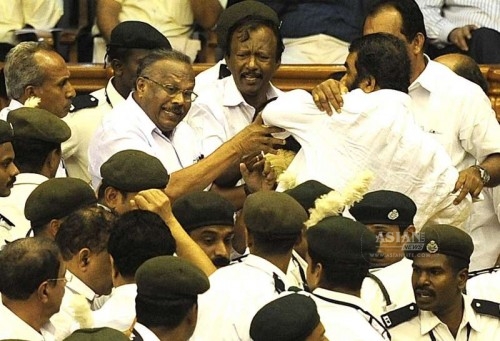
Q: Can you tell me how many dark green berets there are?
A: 15